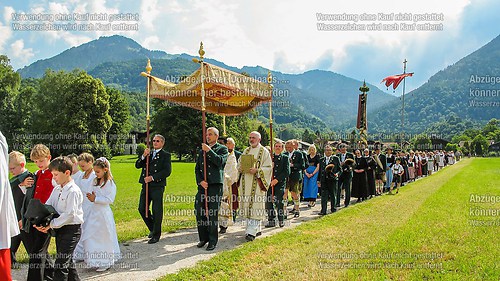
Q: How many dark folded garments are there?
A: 1